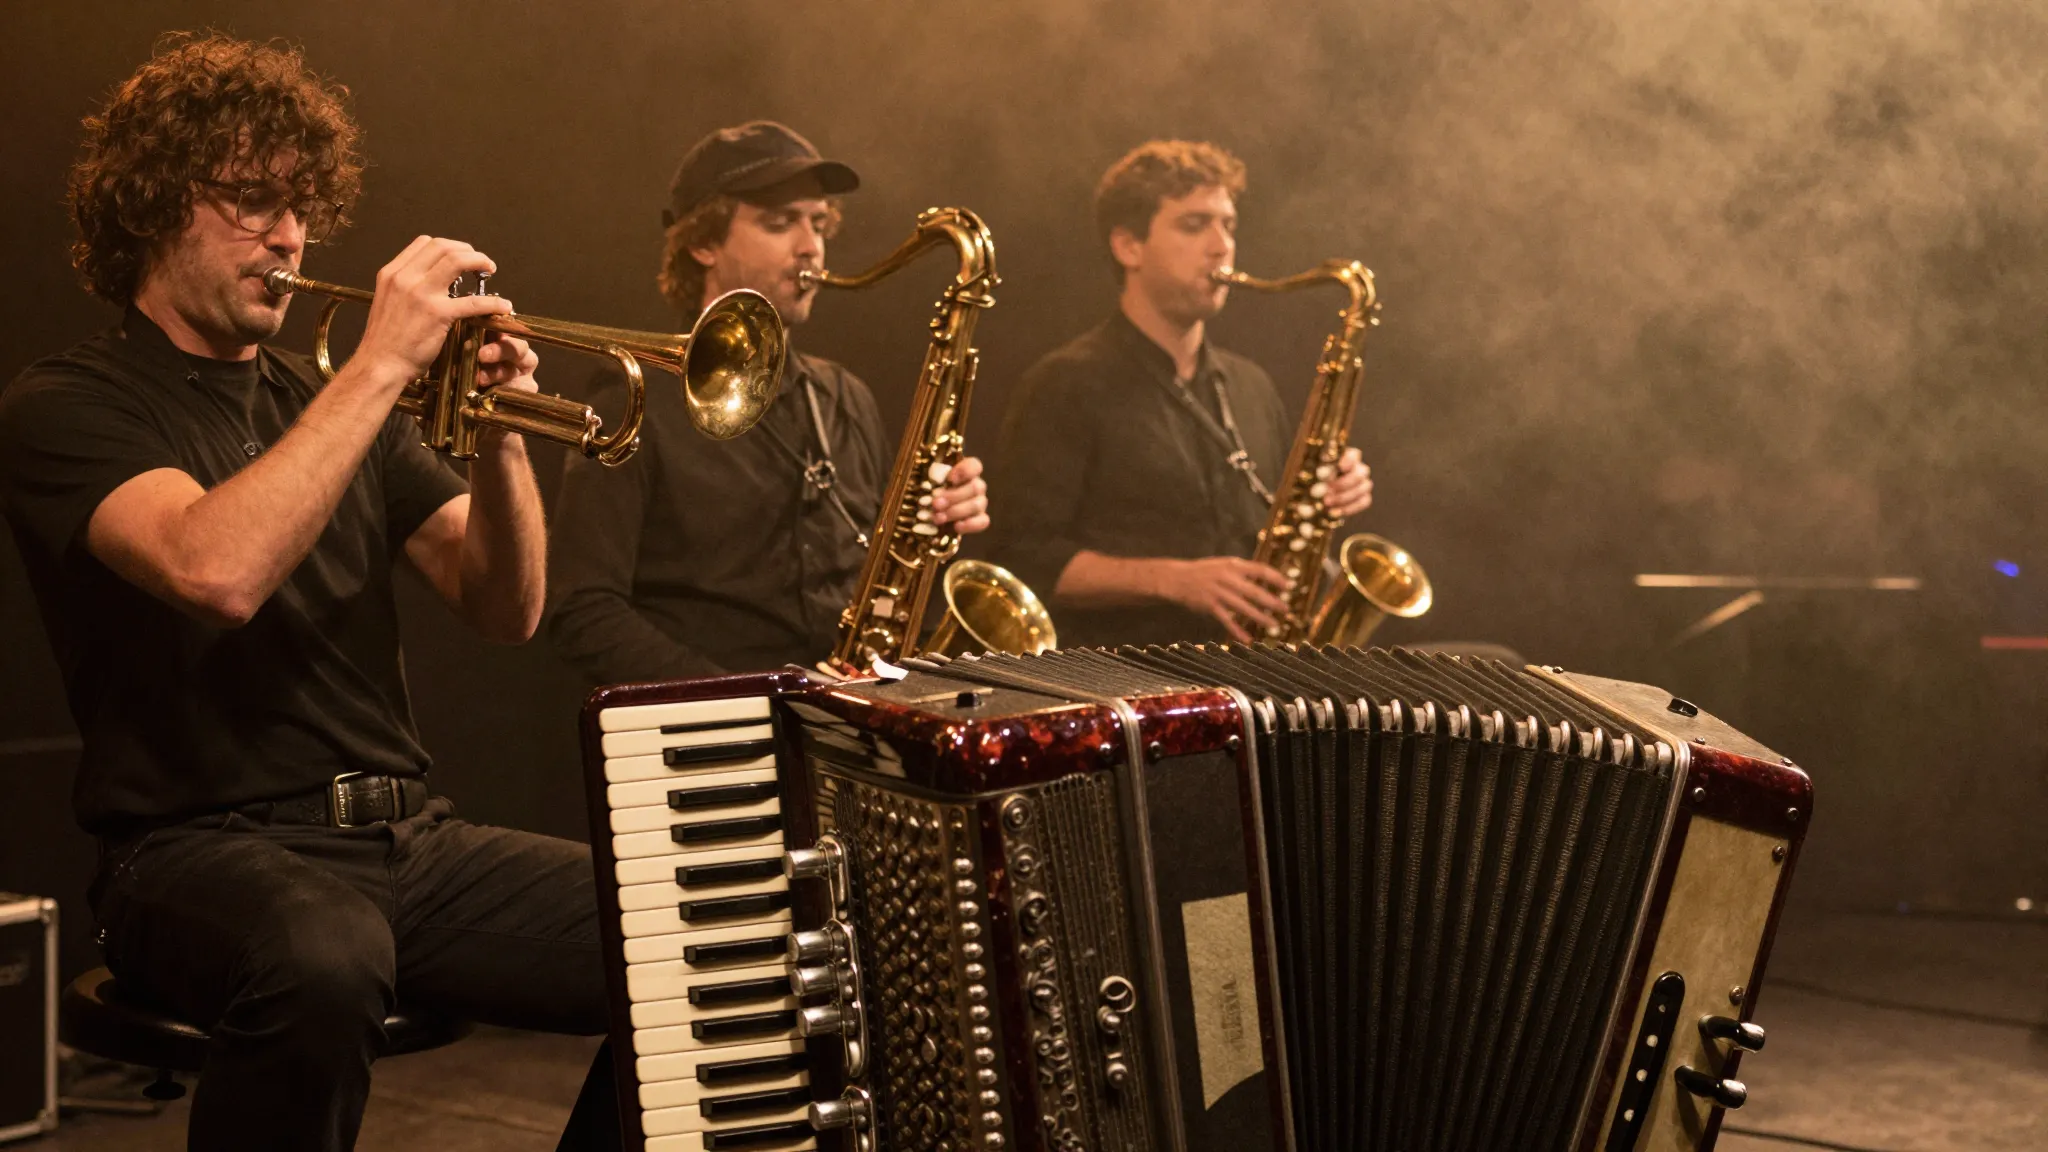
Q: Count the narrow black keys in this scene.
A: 12